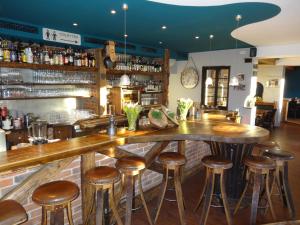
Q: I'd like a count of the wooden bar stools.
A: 8